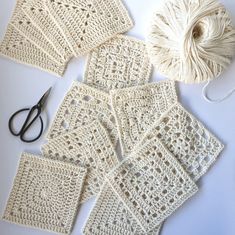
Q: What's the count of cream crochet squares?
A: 12